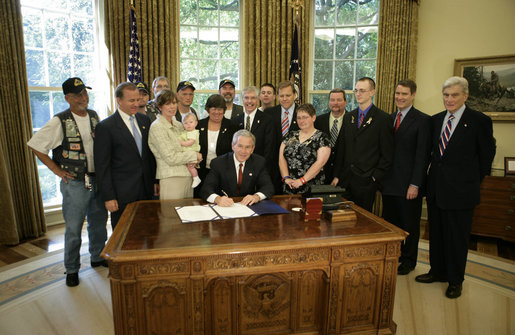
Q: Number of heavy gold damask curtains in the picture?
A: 4